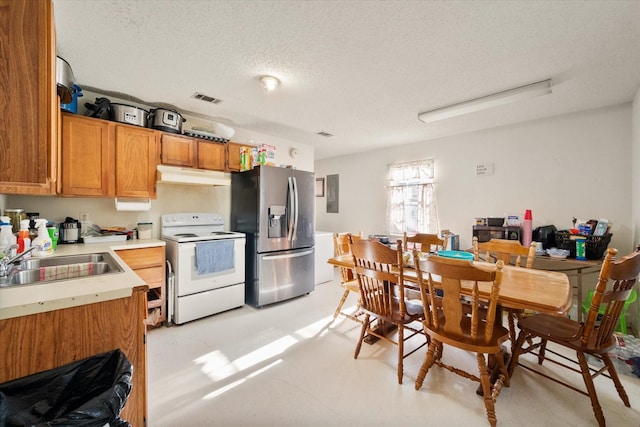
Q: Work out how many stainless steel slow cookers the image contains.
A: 2